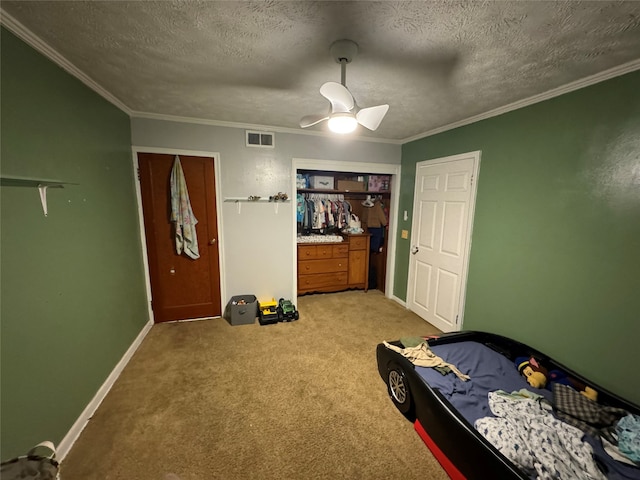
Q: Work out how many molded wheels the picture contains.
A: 1